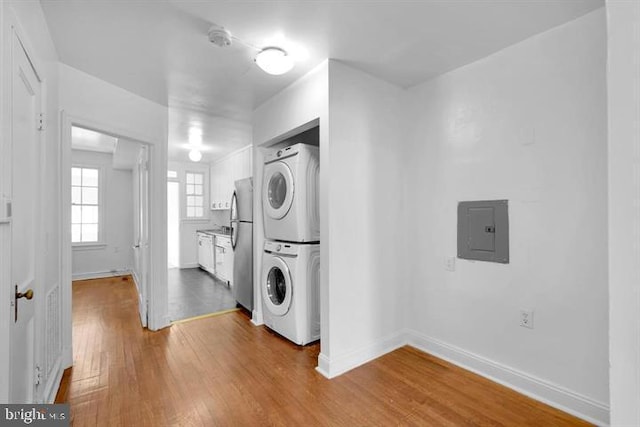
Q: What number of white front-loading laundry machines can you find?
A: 2